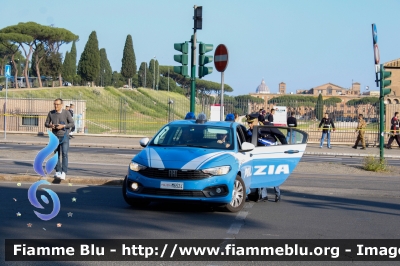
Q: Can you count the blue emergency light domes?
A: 2